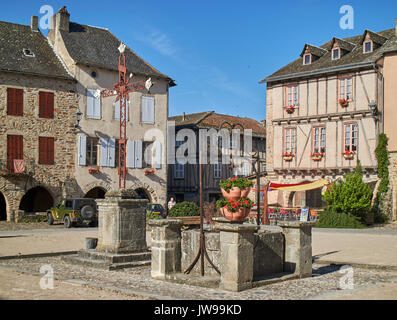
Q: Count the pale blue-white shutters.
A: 12